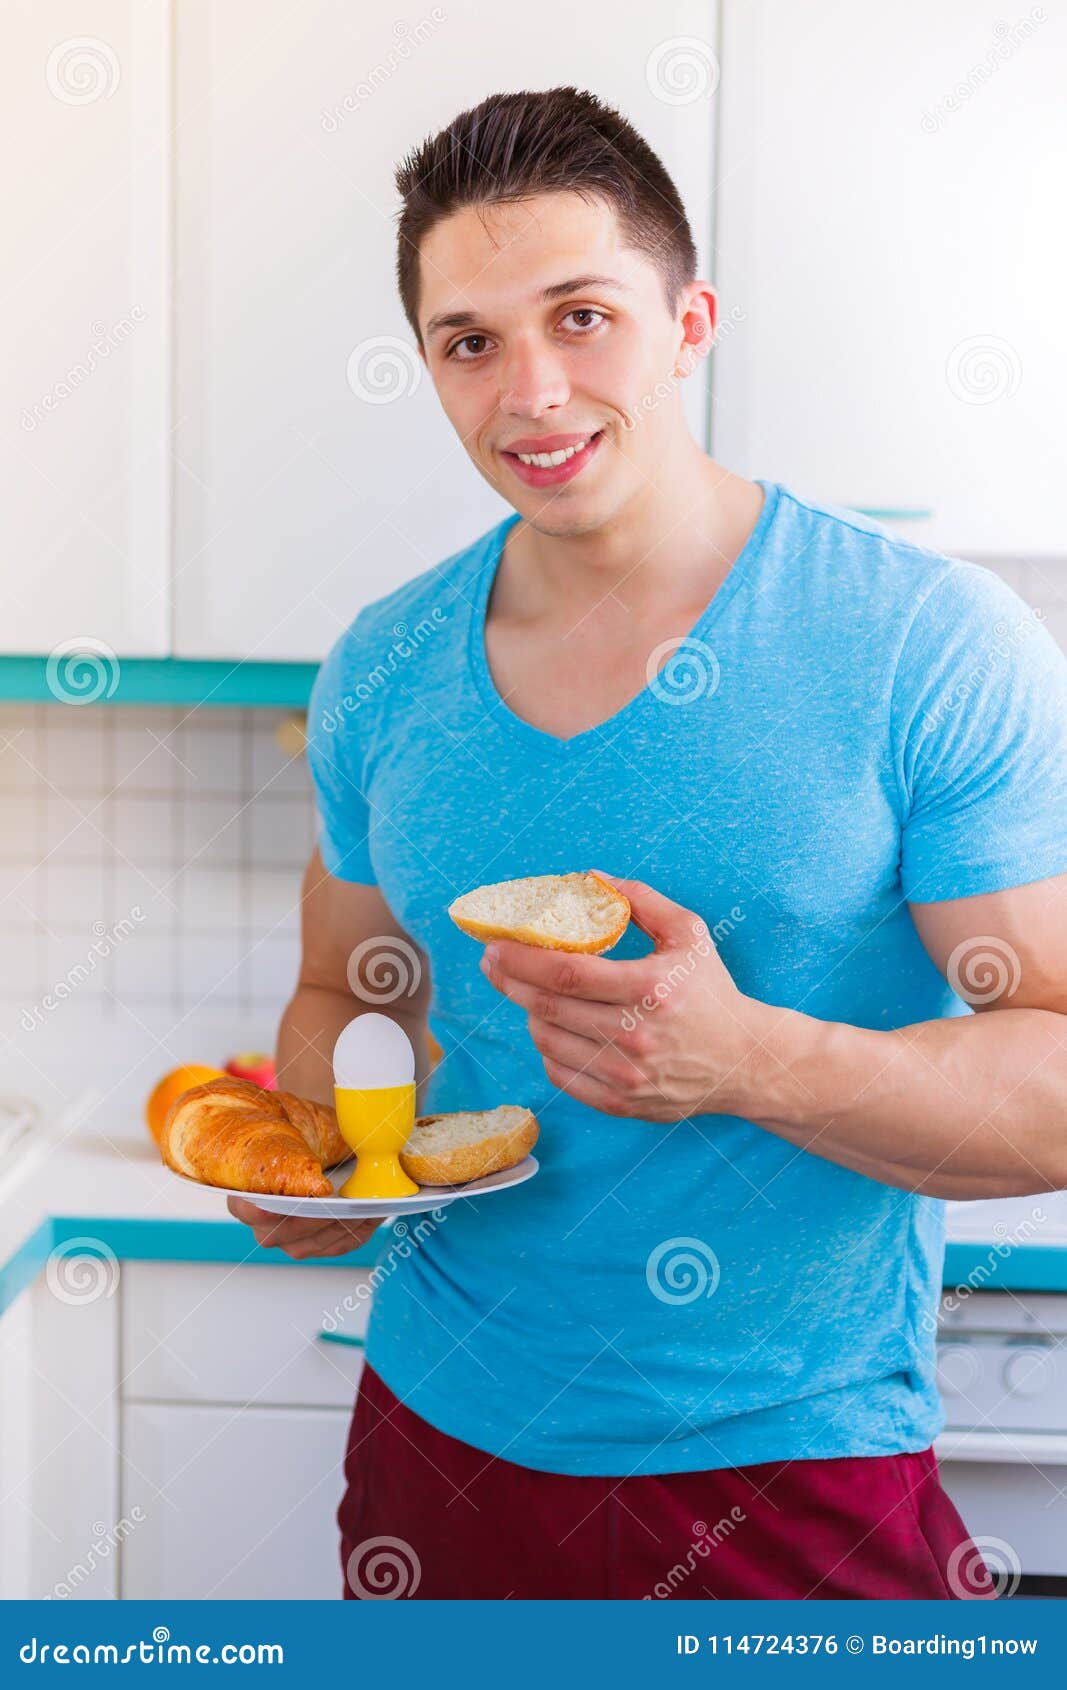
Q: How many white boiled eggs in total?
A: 1